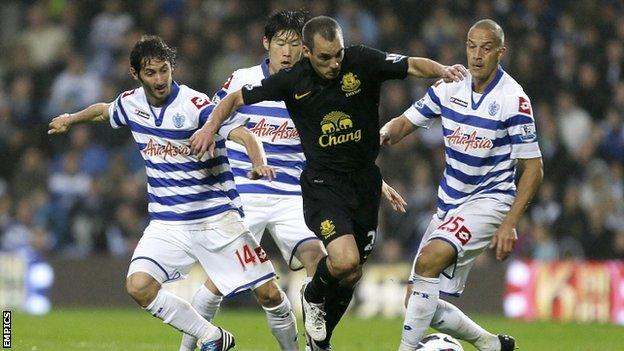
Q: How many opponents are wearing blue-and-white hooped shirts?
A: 3